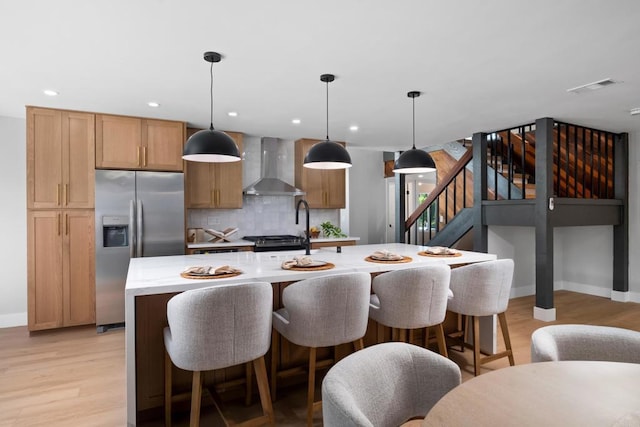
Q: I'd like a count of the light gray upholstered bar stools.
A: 4